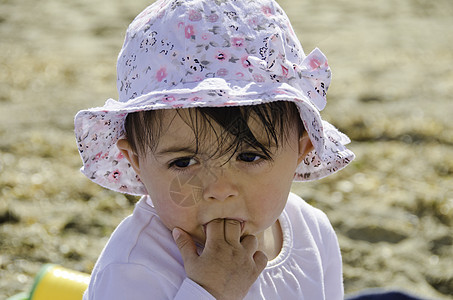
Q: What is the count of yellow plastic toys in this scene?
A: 1